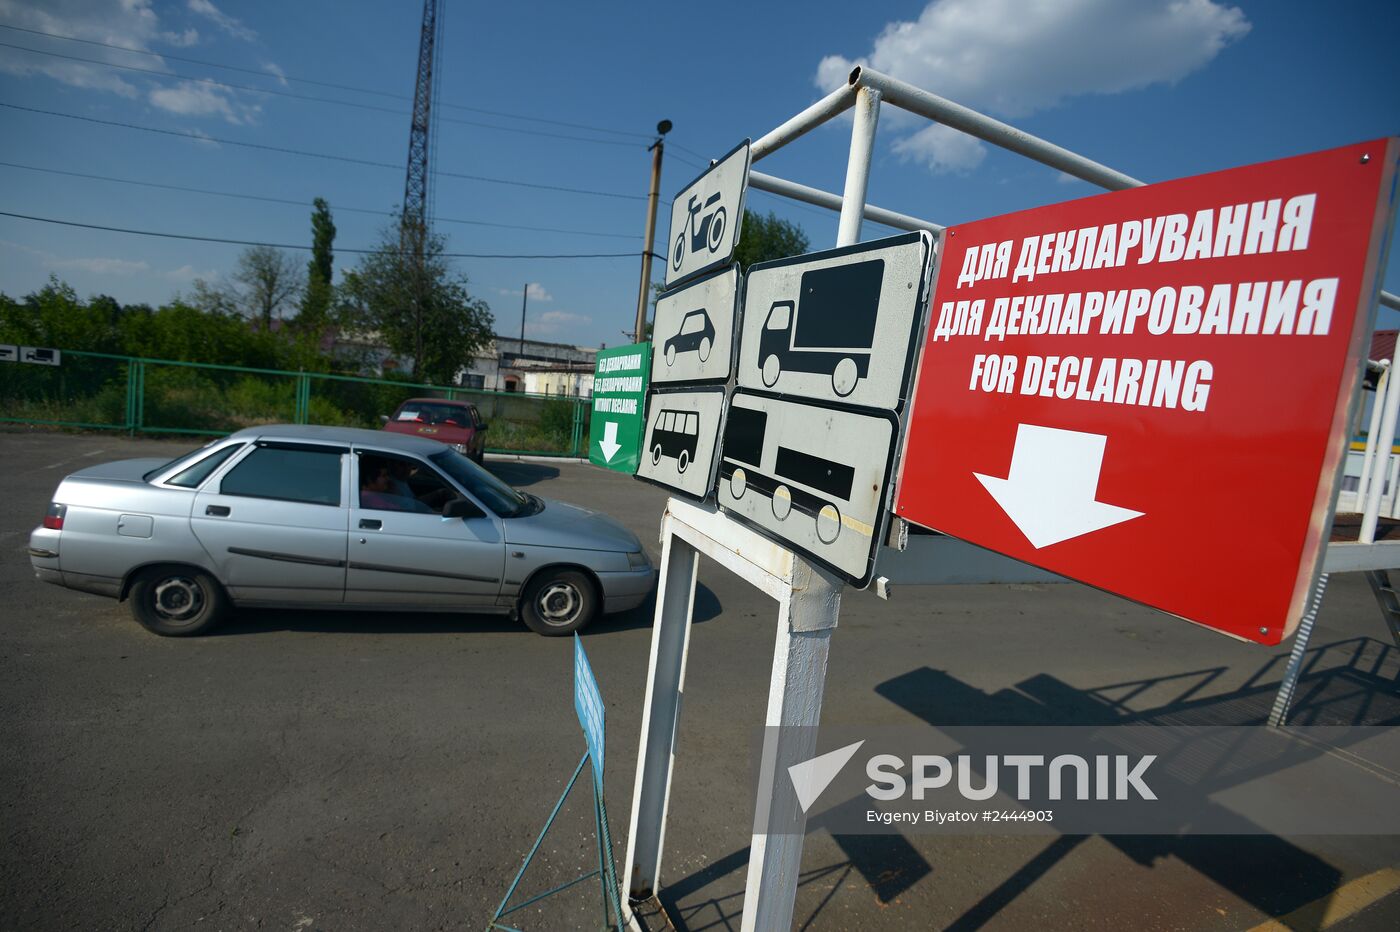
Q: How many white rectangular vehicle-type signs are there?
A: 5